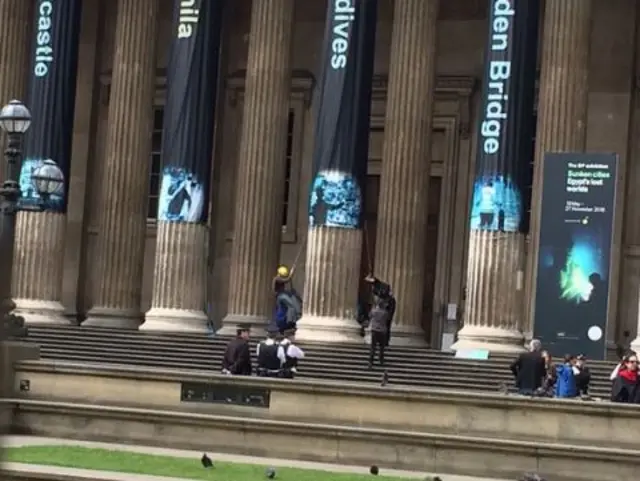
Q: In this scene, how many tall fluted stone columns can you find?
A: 9